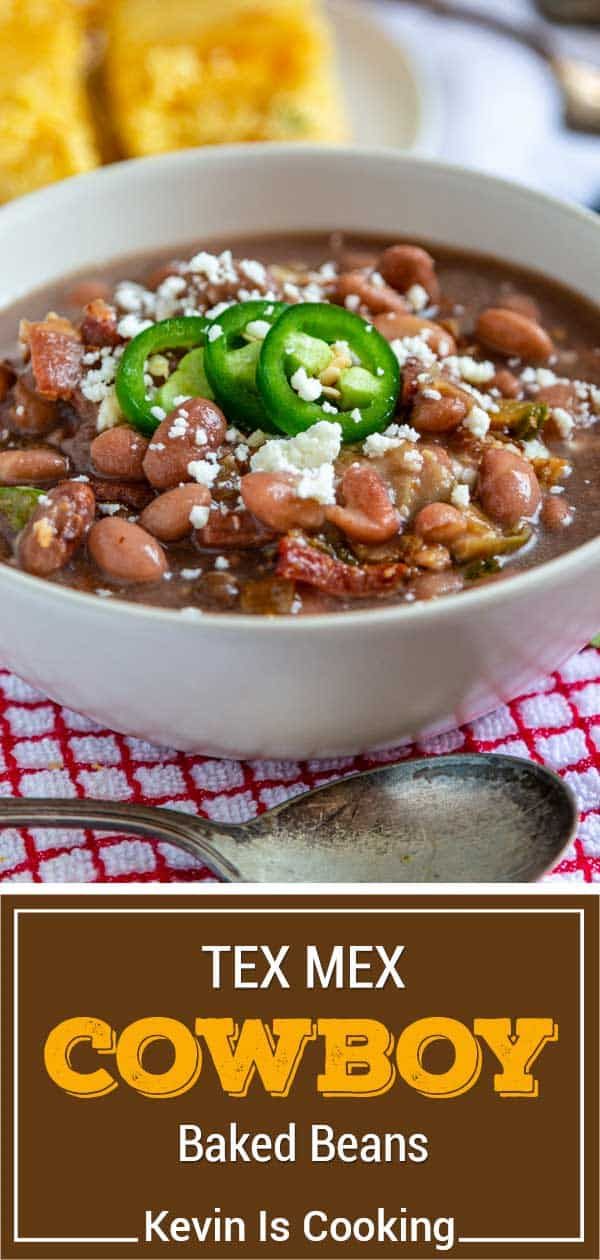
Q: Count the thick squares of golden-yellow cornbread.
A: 2